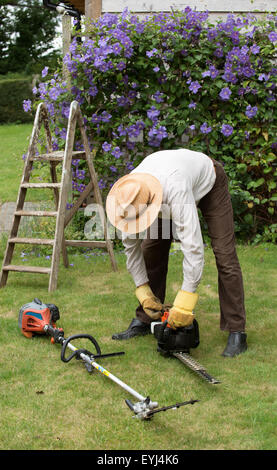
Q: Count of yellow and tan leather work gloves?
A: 2